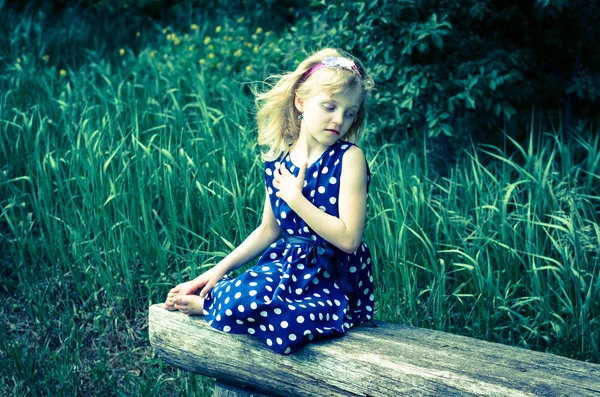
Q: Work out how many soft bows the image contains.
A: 1